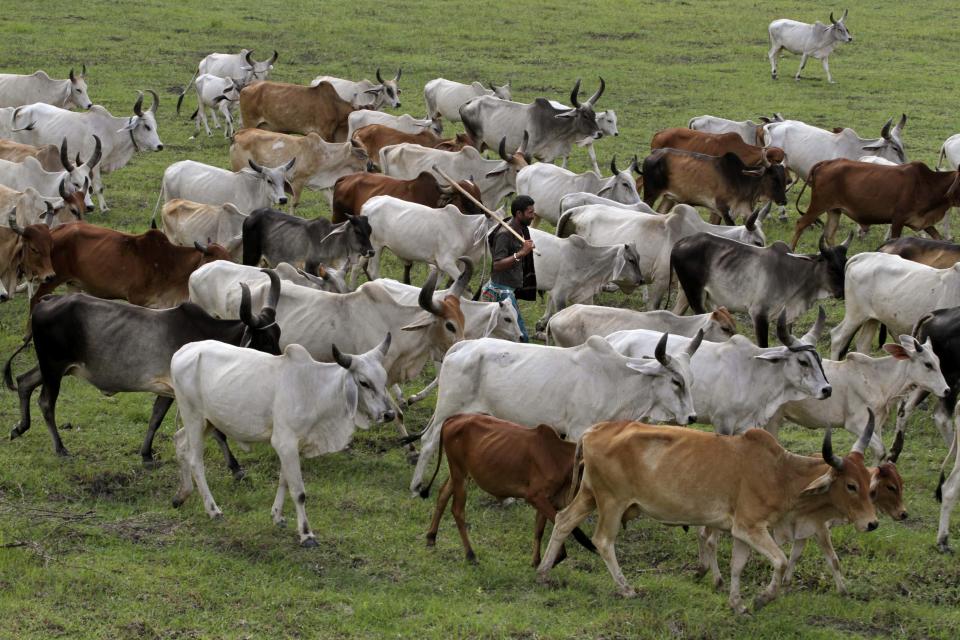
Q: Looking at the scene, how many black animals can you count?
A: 4